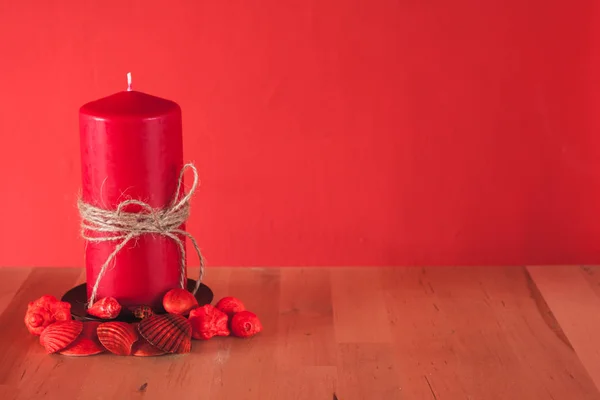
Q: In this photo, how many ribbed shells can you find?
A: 3